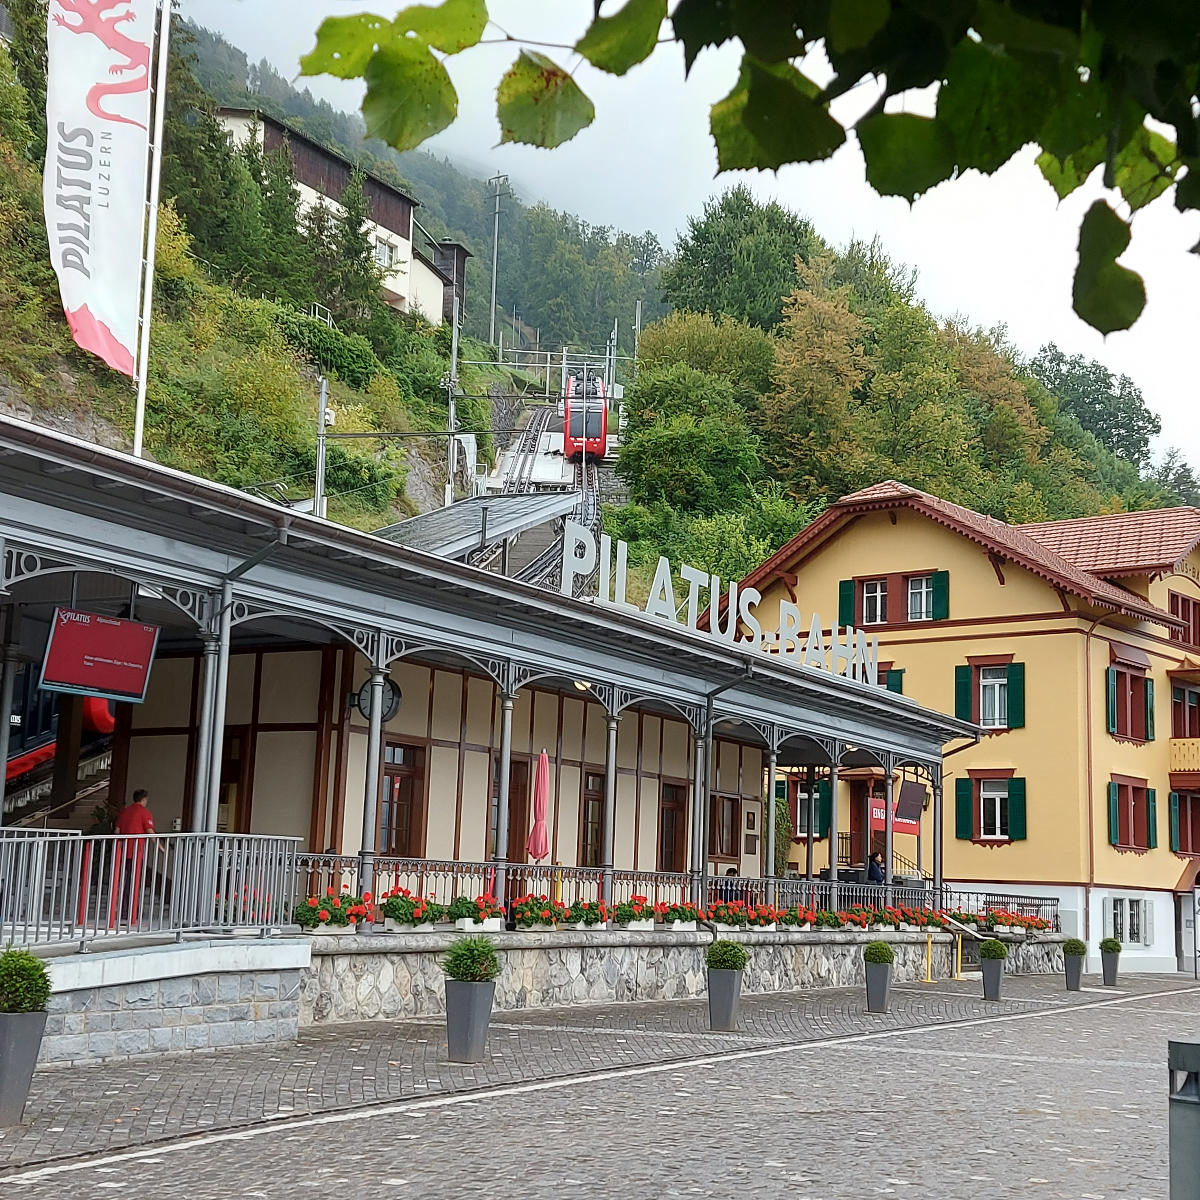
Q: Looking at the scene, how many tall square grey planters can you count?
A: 7